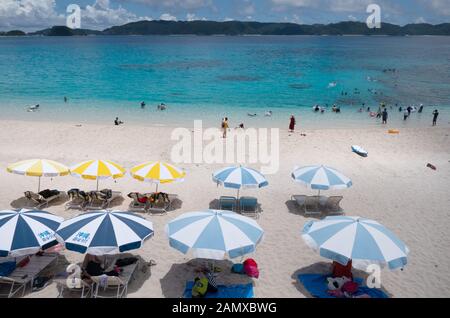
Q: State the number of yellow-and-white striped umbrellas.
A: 3